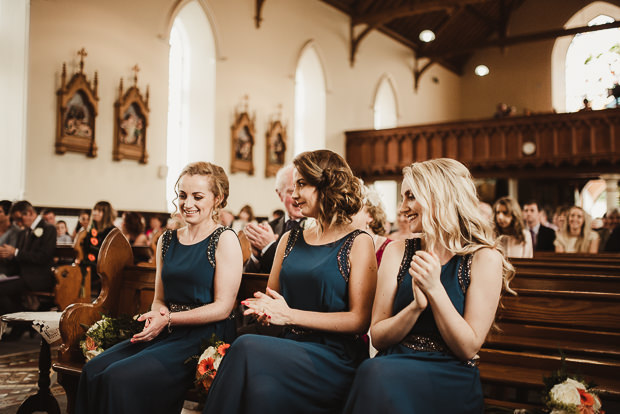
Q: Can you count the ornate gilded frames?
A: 4